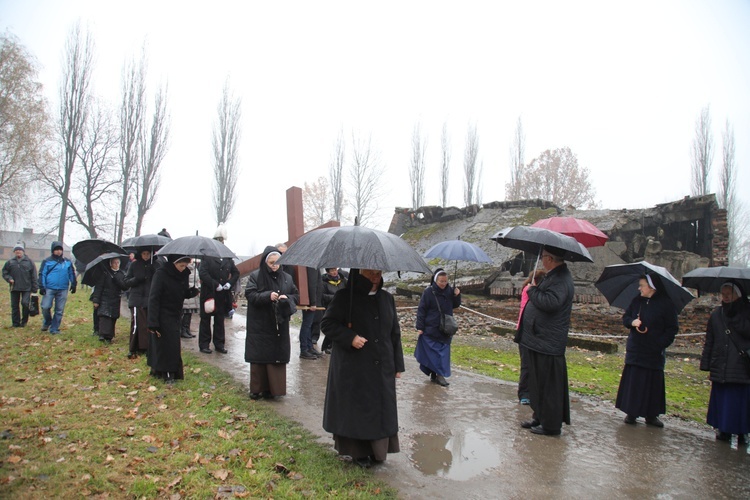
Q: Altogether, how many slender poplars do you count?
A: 11